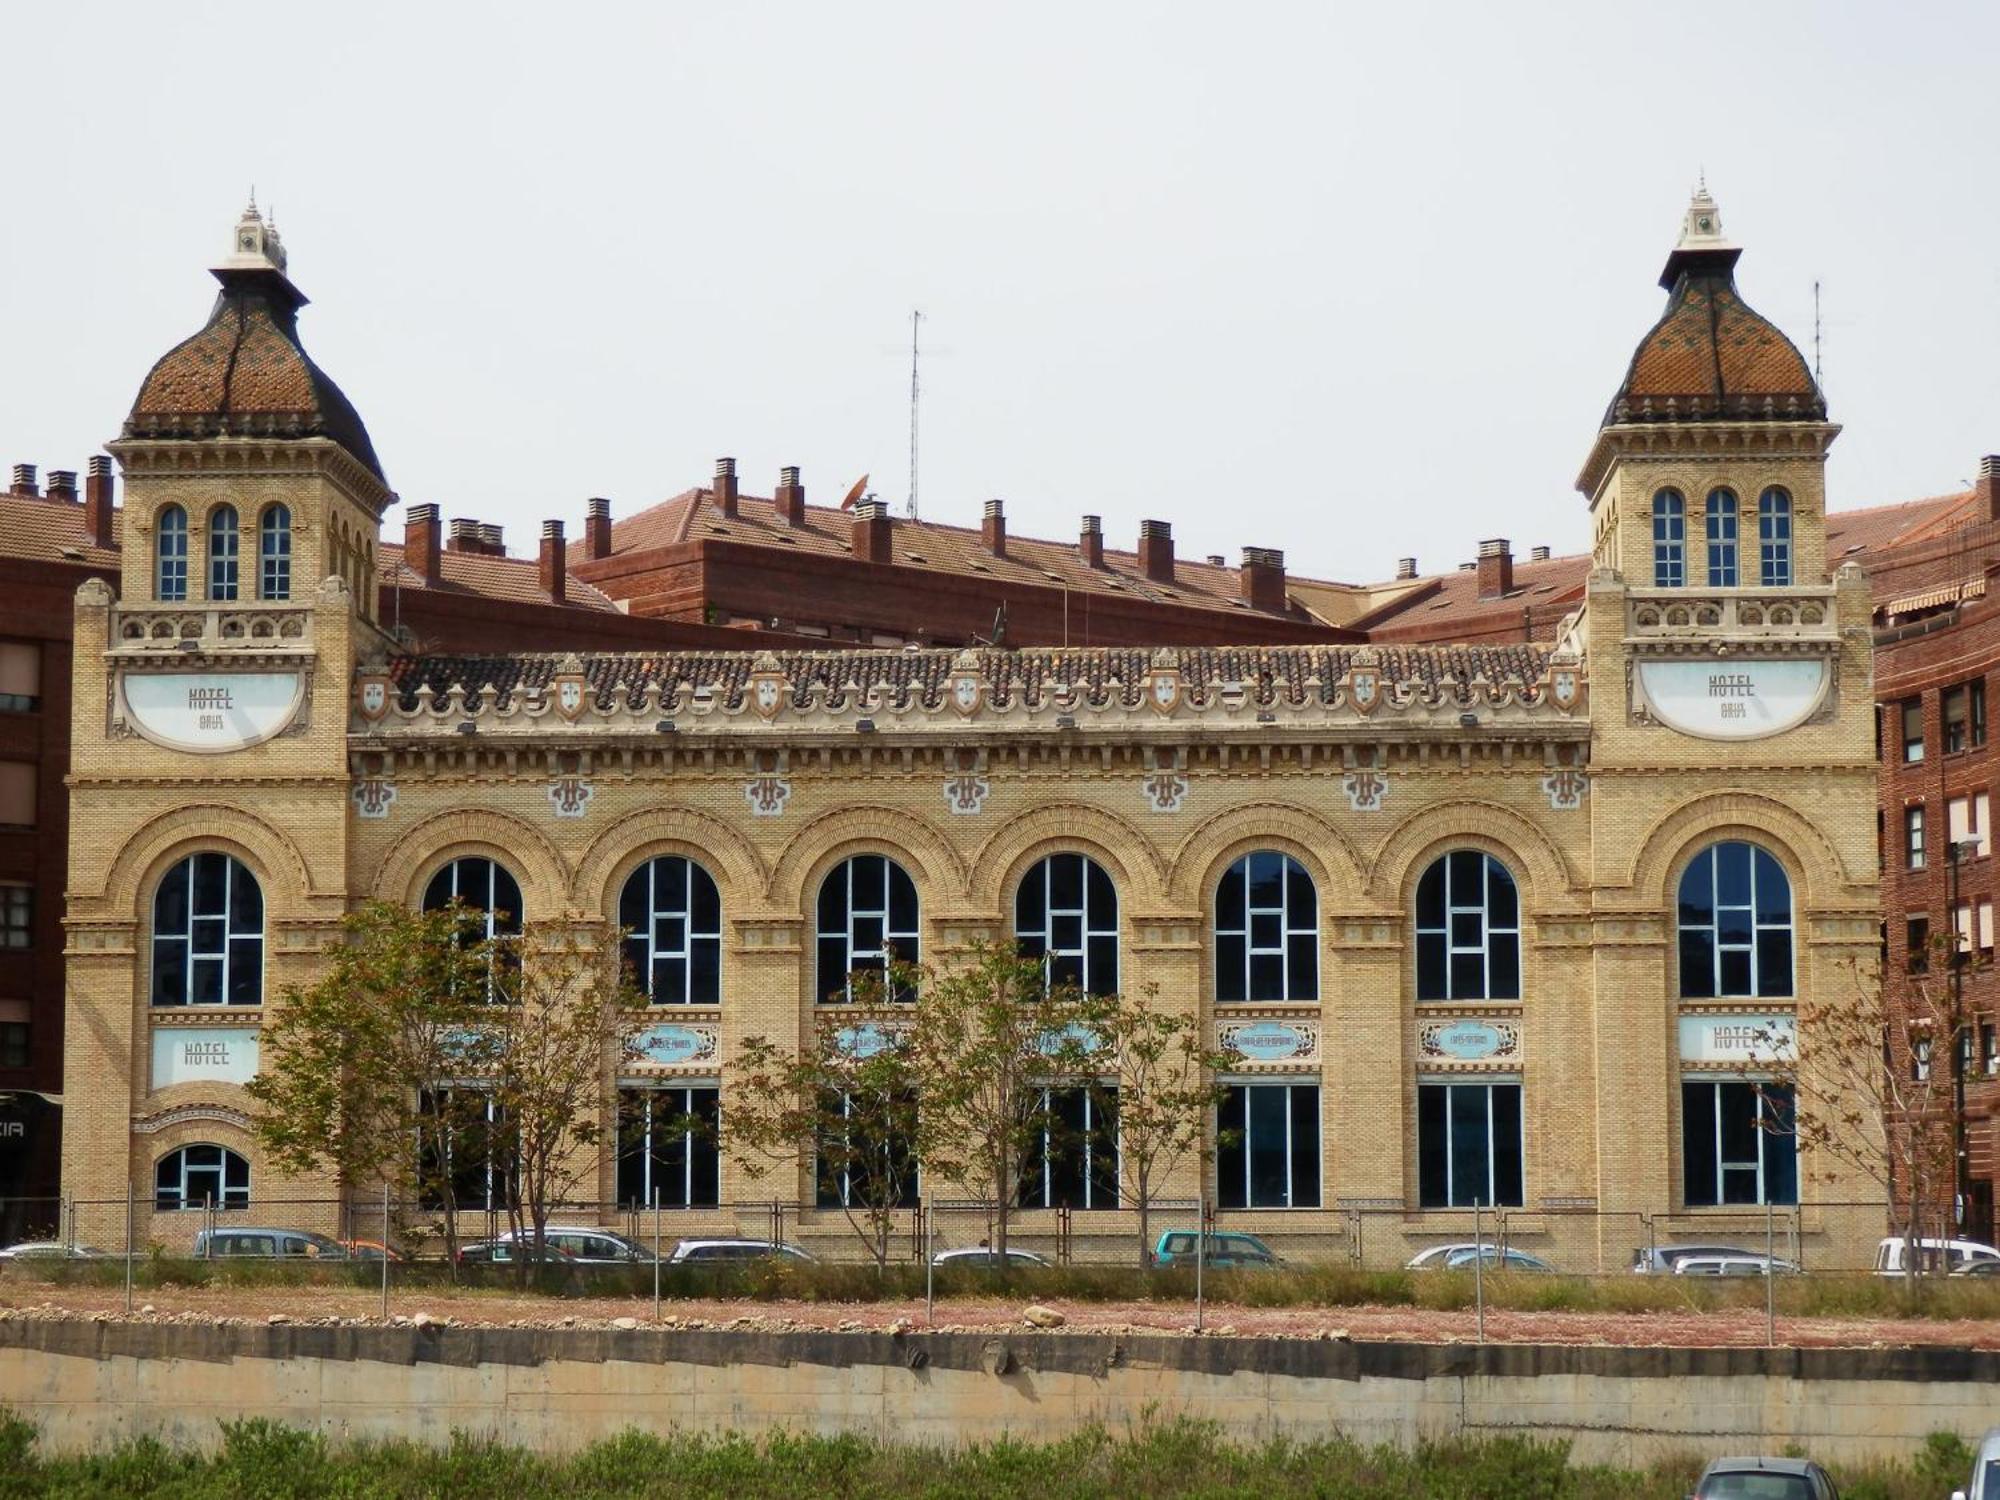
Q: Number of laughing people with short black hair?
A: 0